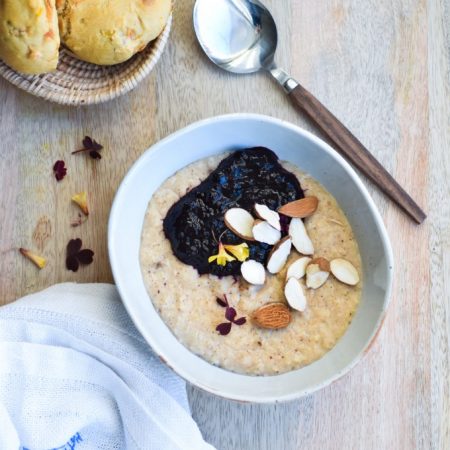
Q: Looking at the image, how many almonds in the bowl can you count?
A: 12